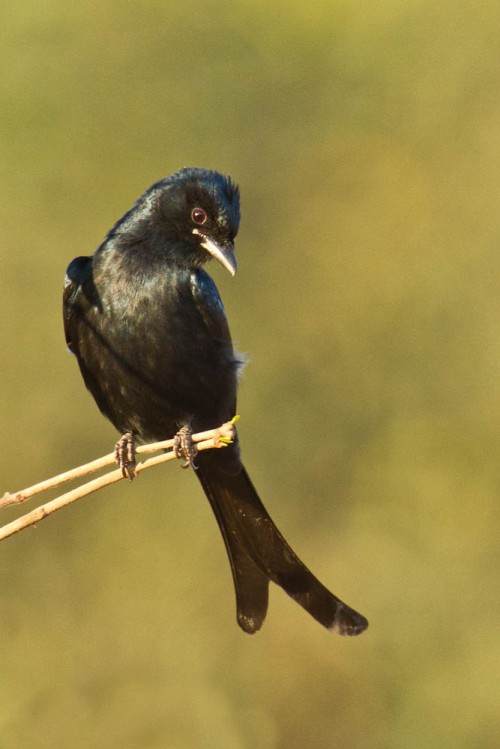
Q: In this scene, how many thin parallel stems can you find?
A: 2